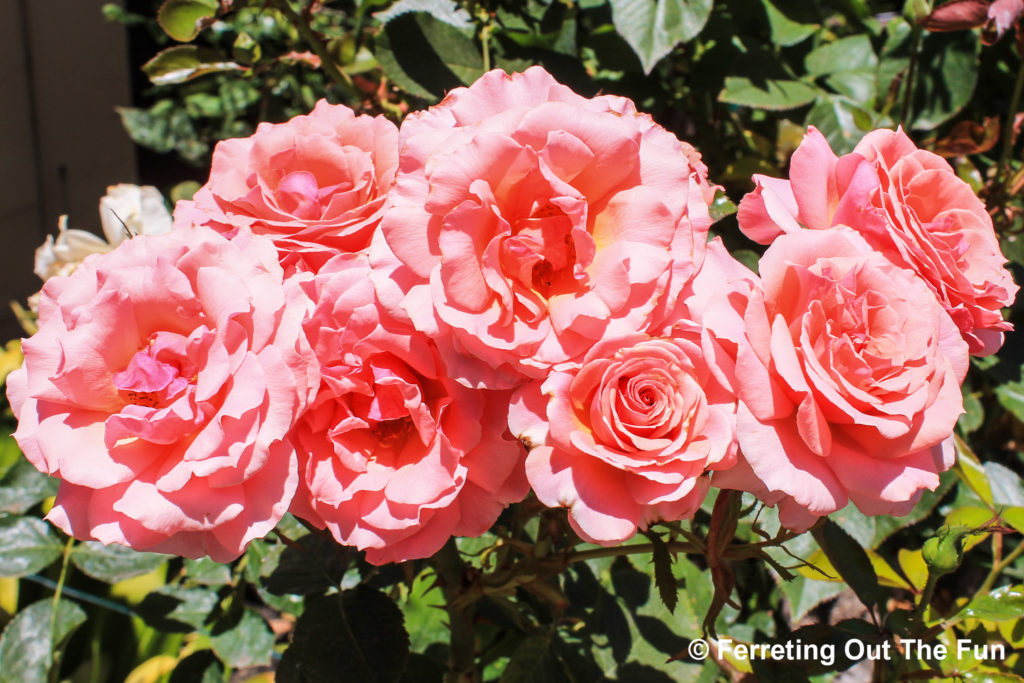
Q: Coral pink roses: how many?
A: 7